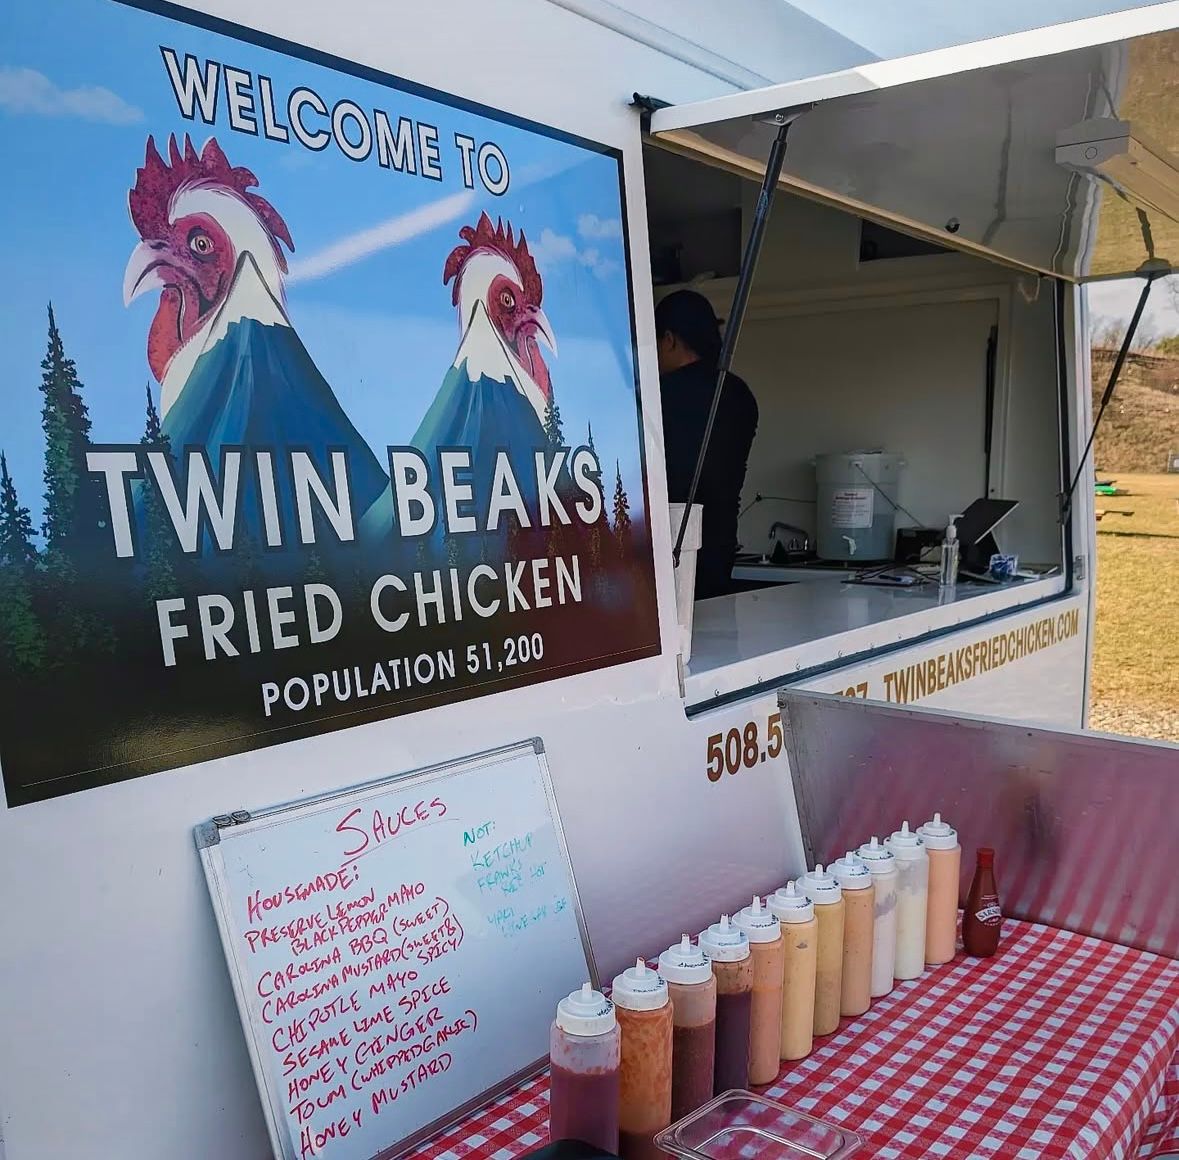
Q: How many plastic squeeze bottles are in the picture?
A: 11